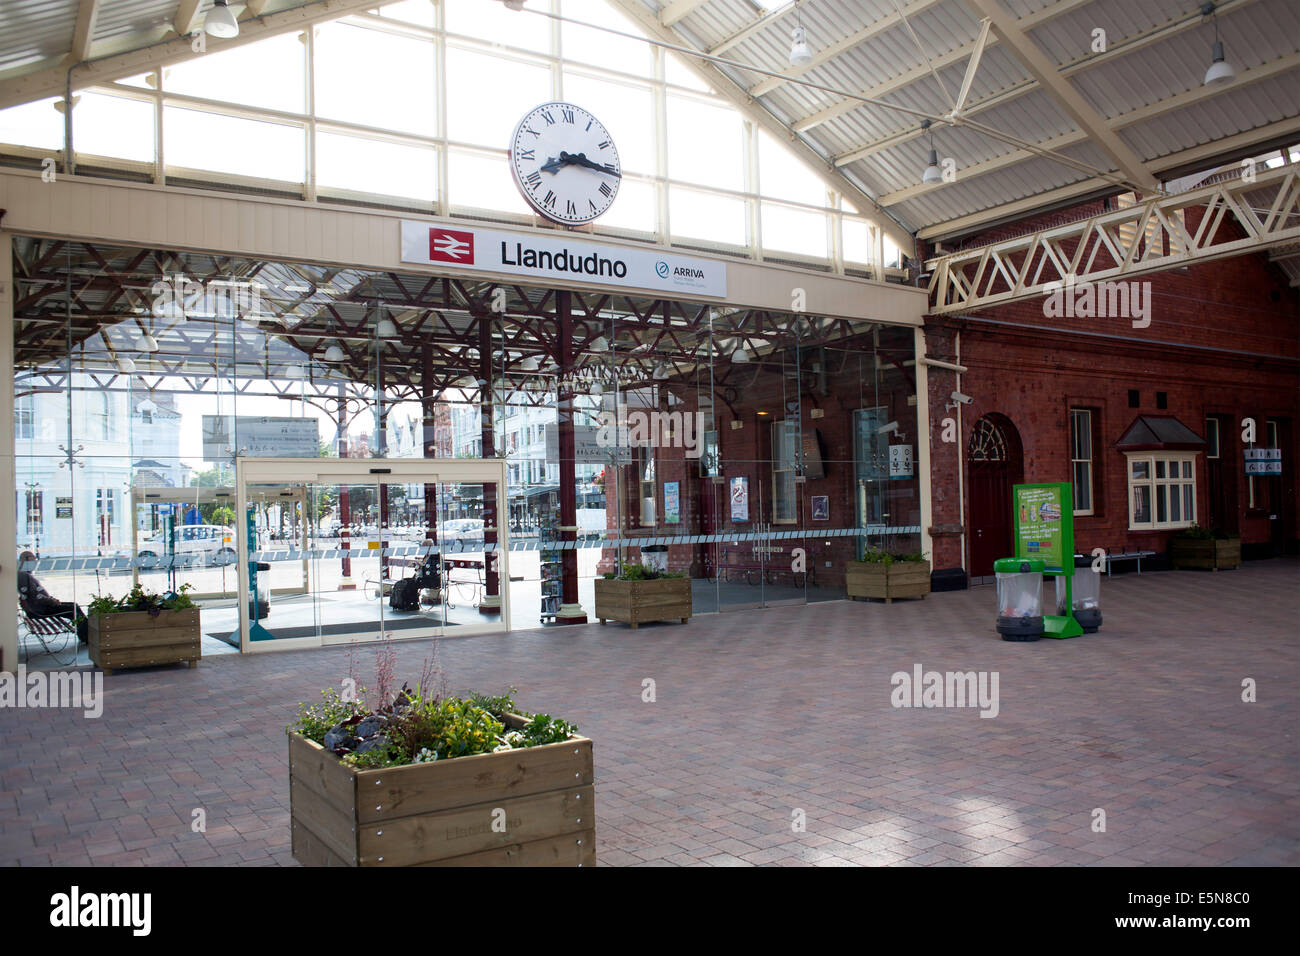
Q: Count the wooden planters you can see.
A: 5